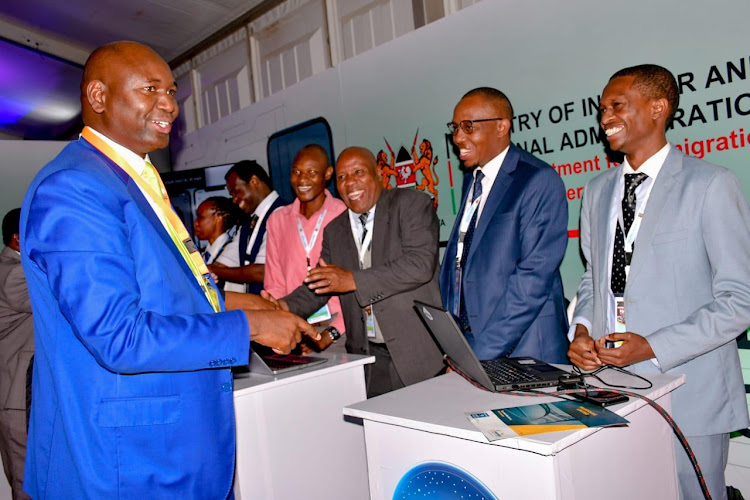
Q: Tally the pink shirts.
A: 1